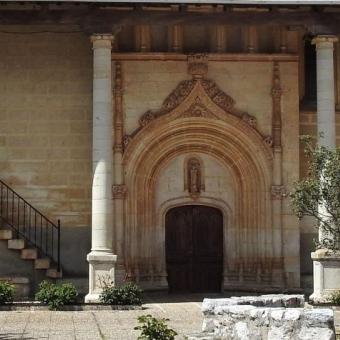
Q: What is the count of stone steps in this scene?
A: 5